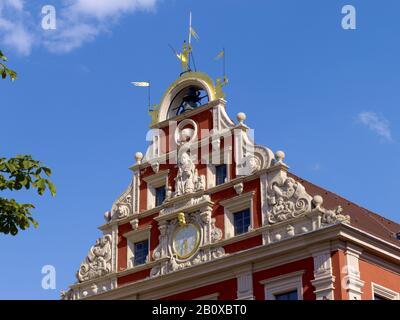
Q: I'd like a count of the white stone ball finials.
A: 5